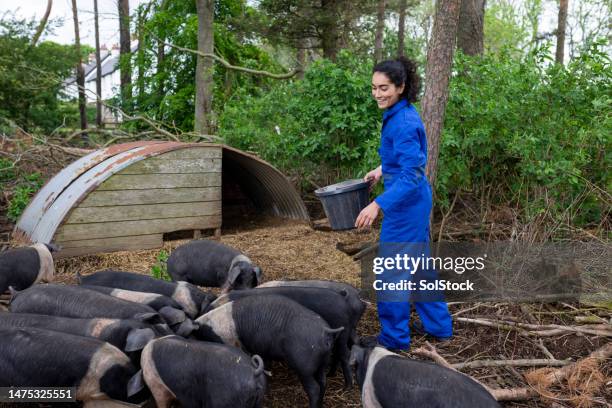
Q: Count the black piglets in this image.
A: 12